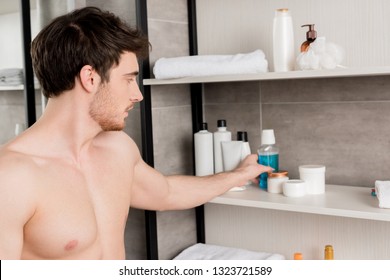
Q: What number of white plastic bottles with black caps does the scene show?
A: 3